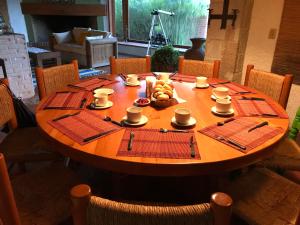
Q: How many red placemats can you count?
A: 9